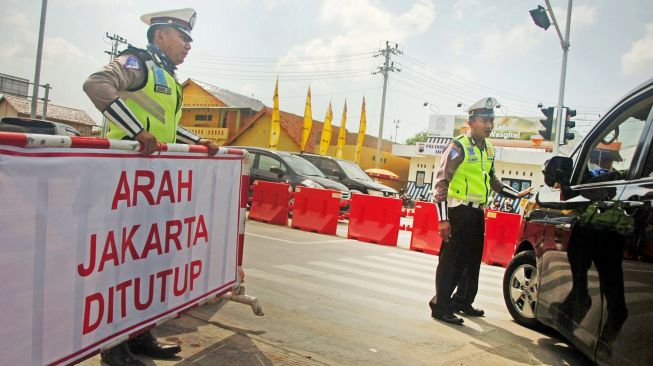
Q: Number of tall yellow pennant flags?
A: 5